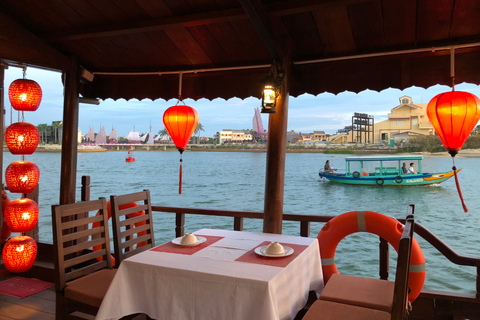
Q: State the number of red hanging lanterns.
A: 7